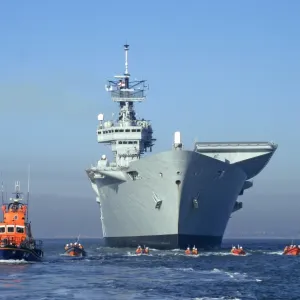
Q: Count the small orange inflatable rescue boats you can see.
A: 5